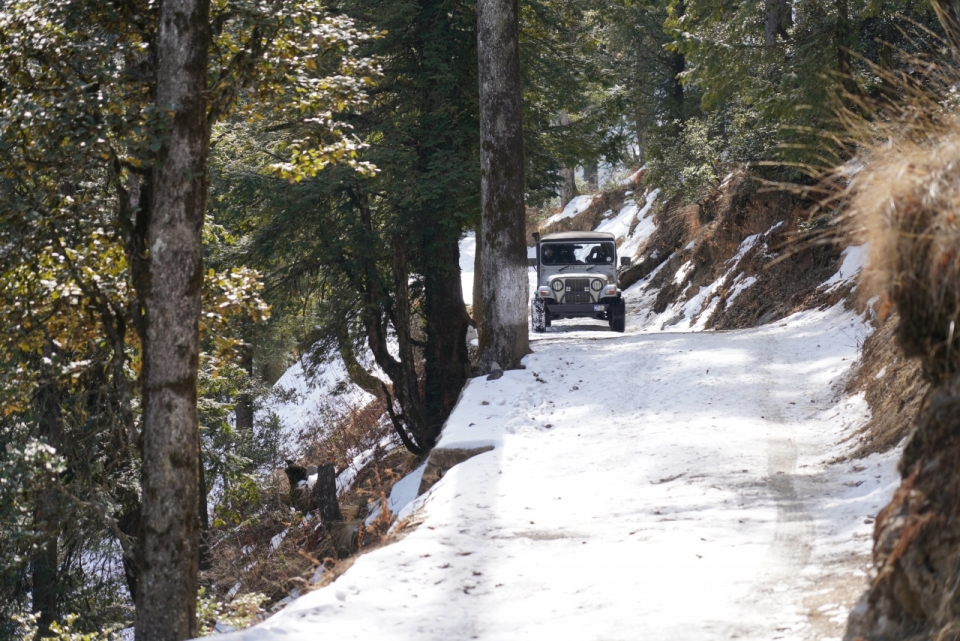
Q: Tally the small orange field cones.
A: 0